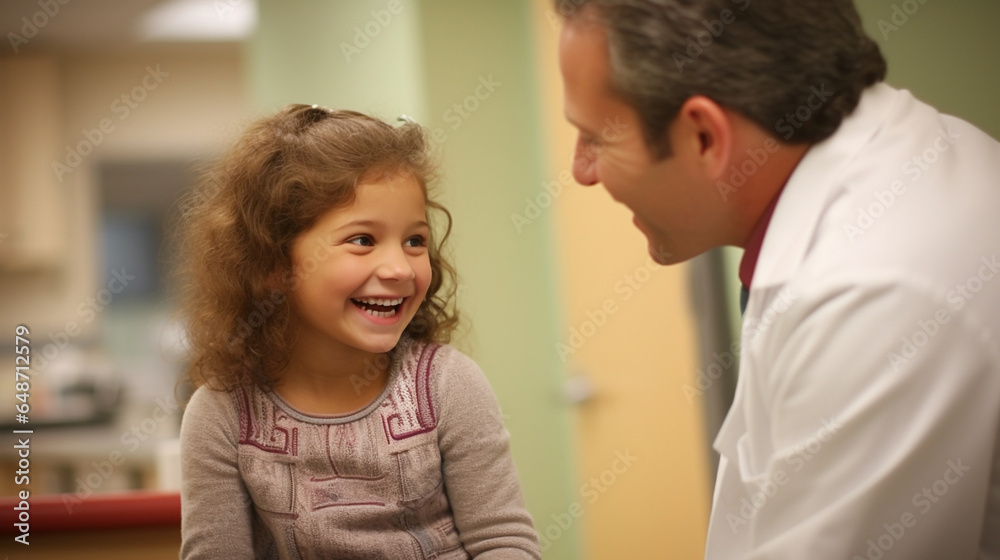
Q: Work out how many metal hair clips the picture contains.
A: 2